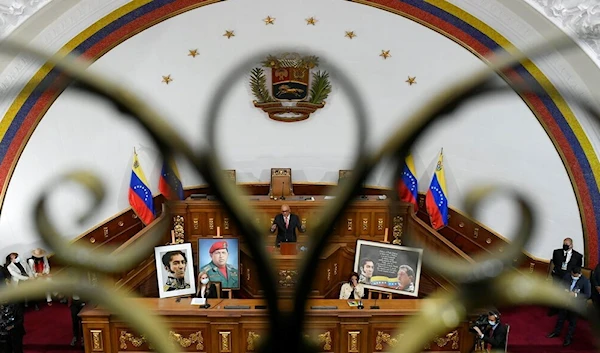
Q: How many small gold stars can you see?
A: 8